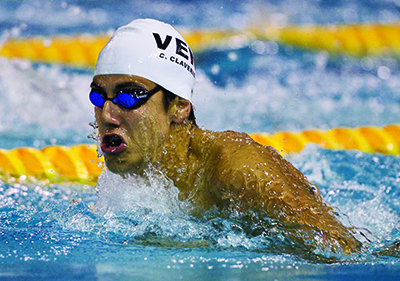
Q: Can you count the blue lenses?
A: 2